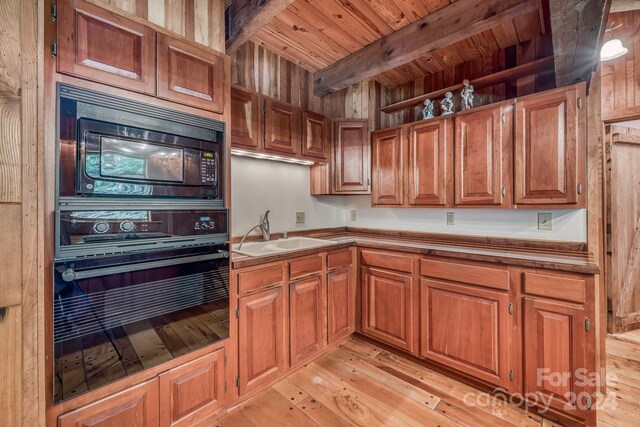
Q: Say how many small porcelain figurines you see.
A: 3